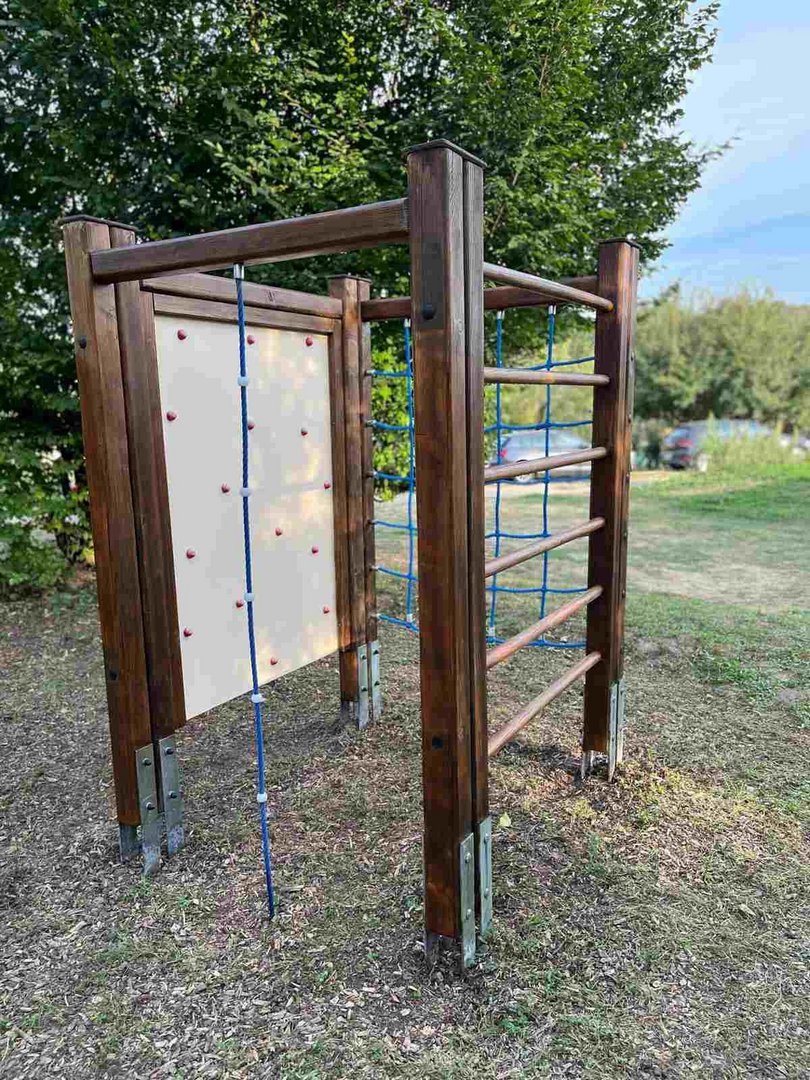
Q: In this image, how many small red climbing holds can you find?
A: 15